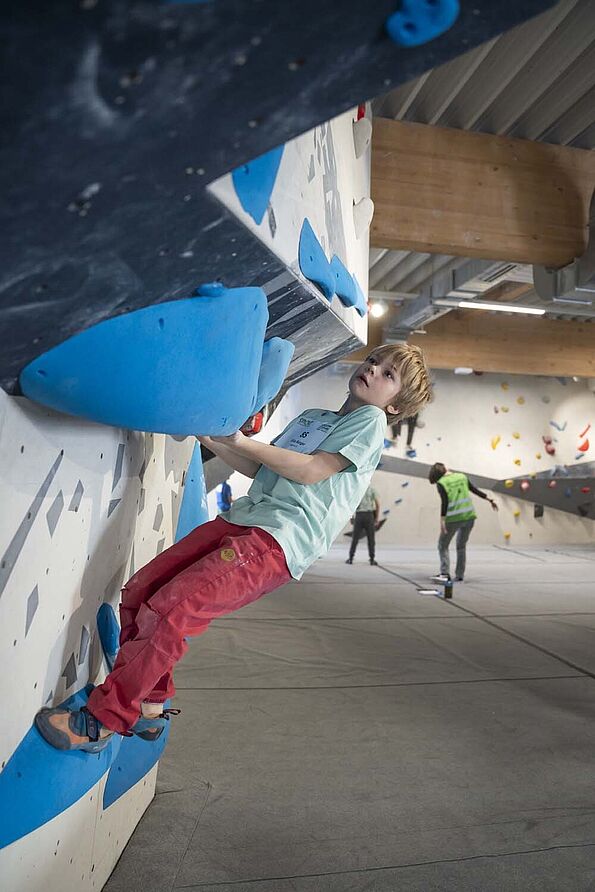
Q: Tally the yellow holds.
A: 11